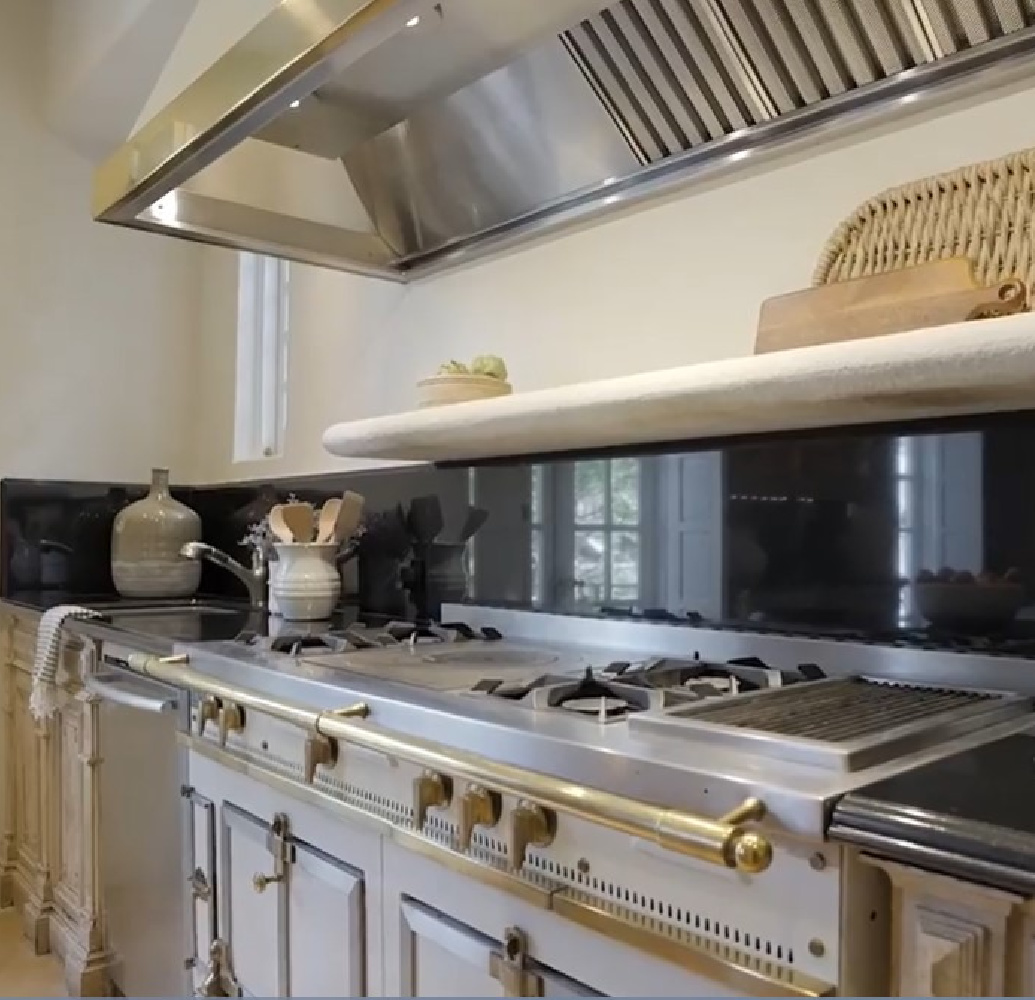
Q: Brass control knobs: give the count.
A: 6